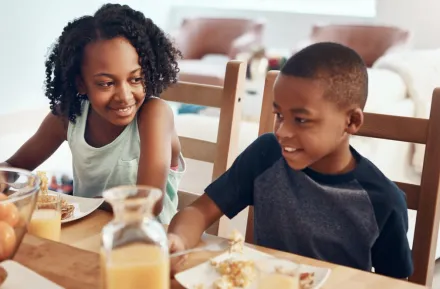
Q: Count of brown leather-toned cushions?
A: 2